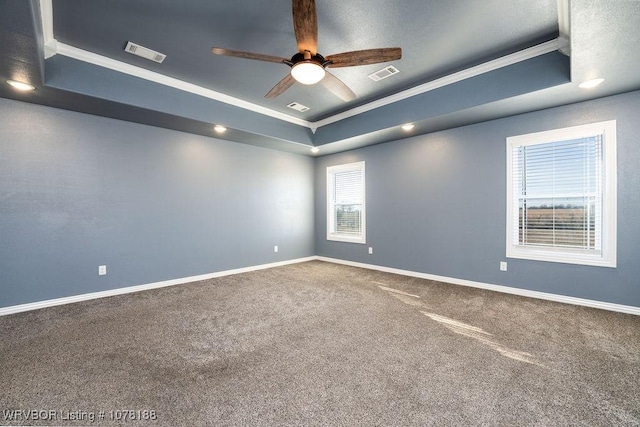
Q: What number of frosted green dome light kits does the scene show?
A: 0